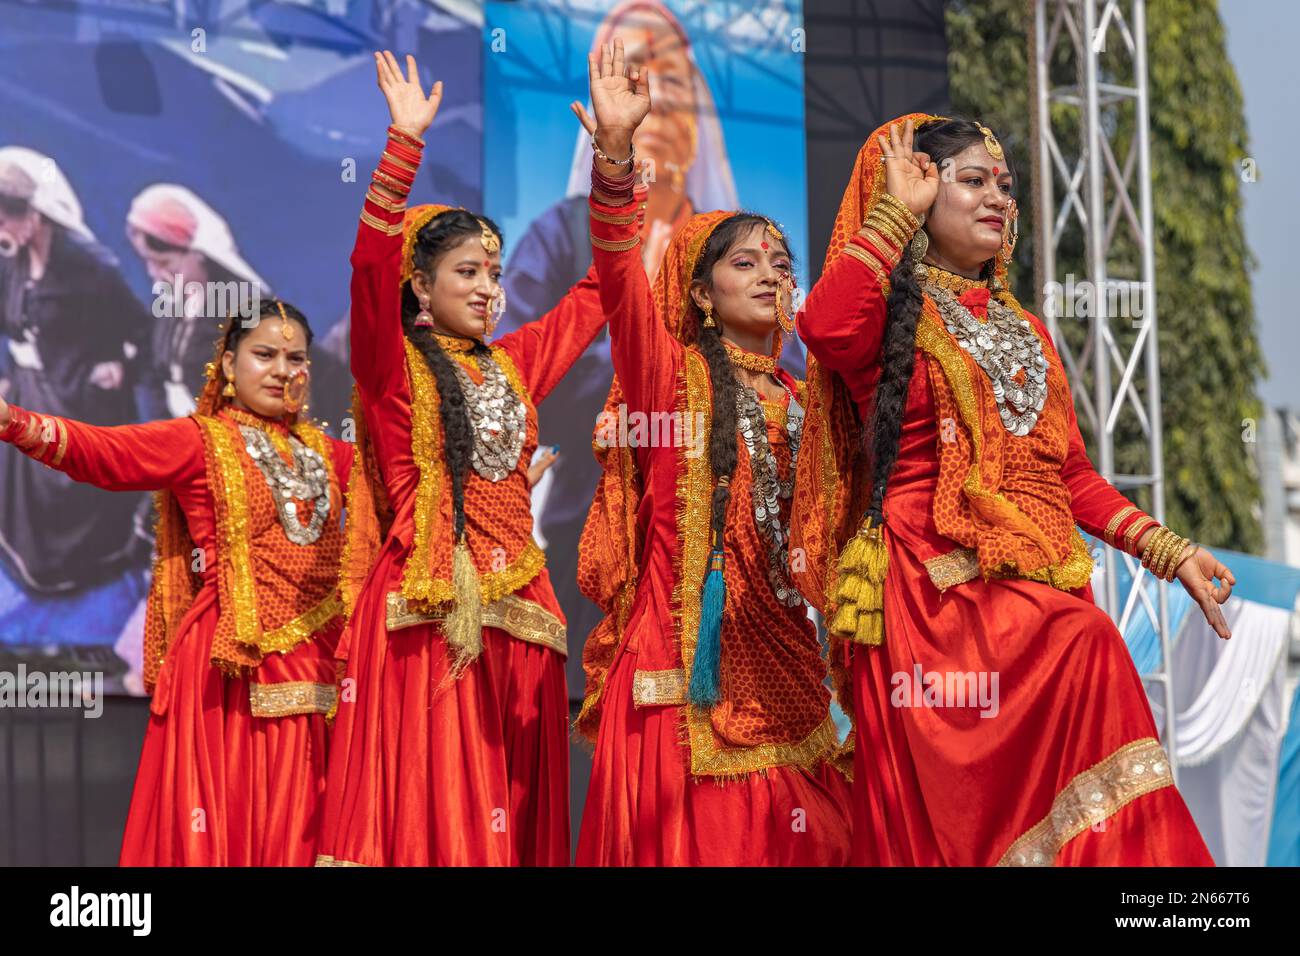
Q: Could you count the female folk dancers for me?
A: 4